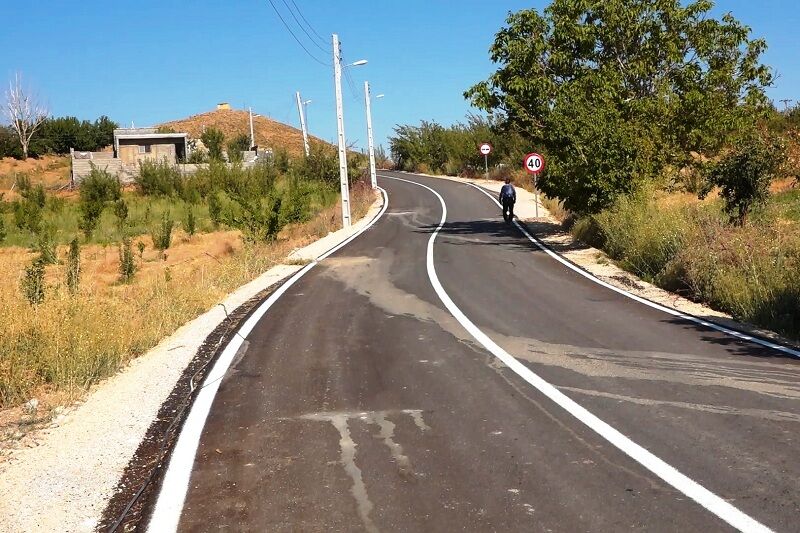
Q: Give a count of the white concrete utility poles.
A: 4